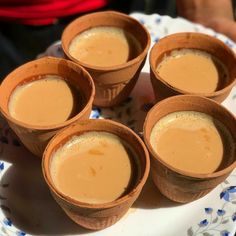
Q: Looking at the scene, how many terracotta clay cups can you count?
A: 5